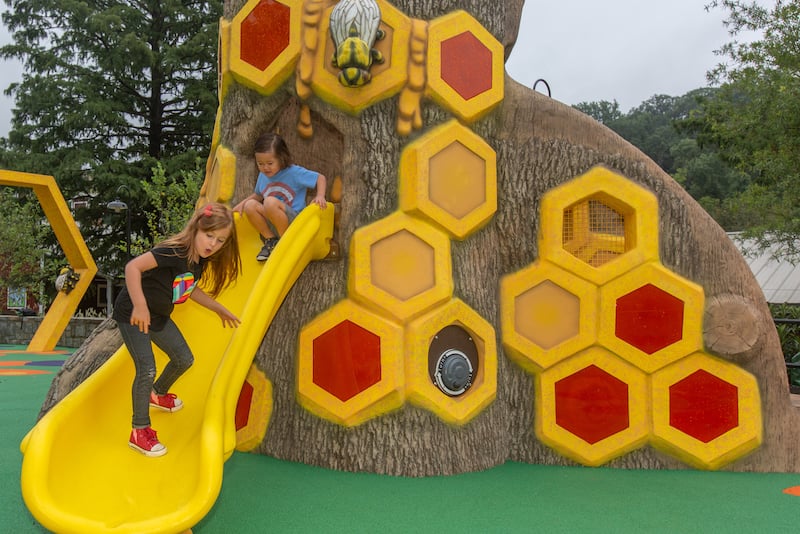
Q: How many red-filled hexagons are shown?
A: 7